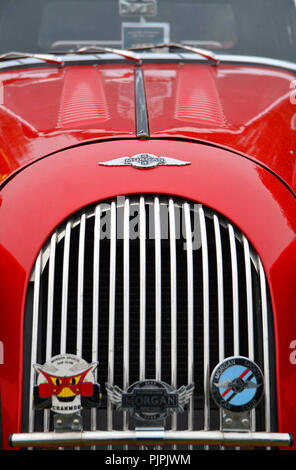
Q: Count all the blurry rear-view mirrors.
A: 1